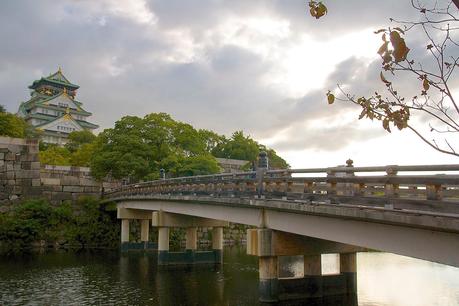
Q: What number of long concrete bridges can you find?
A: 1